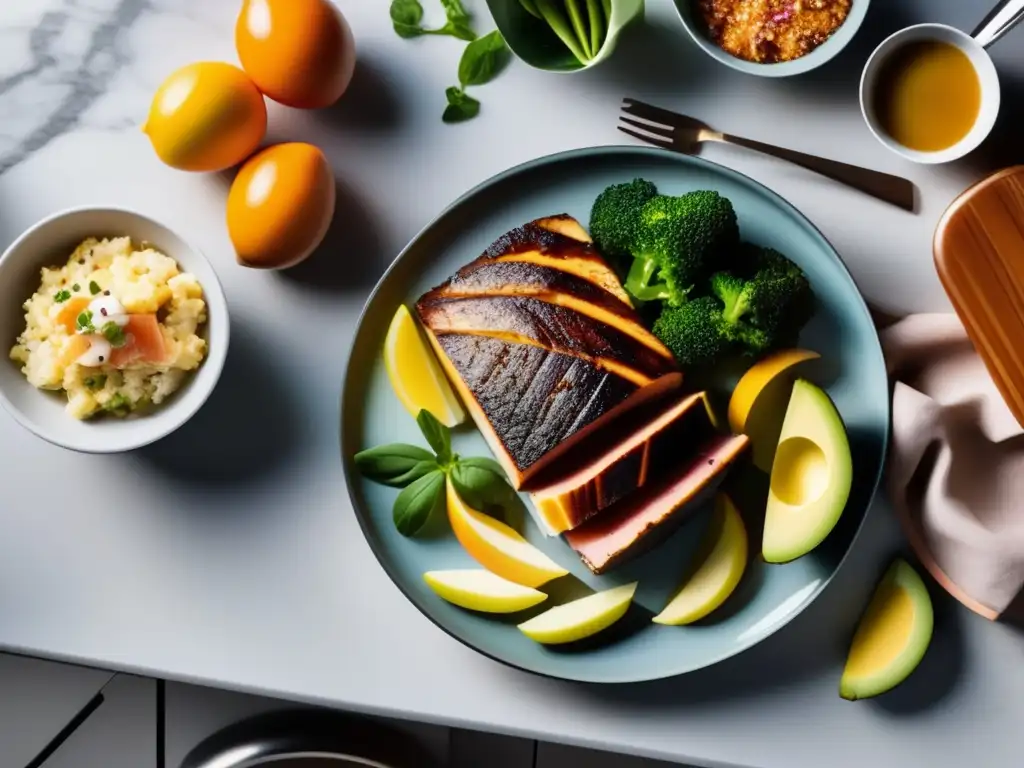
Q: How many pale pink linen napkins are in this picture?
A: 1